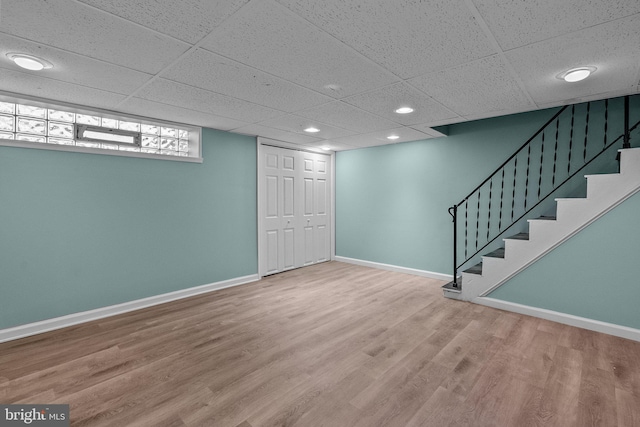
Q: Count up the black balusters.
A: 11